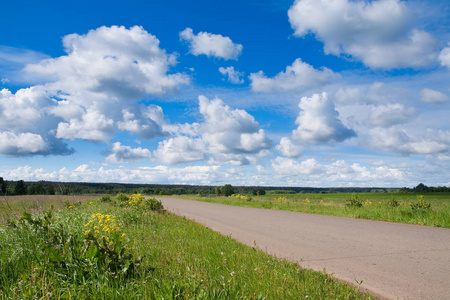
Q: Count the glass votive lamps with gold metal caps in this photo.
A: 0